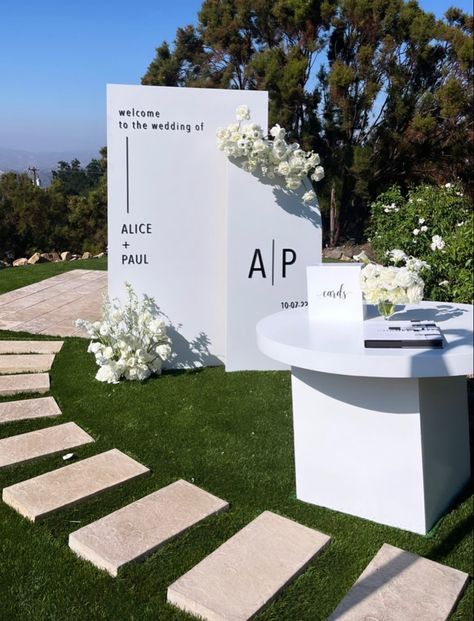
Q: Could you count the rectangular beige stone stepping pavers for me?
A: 9